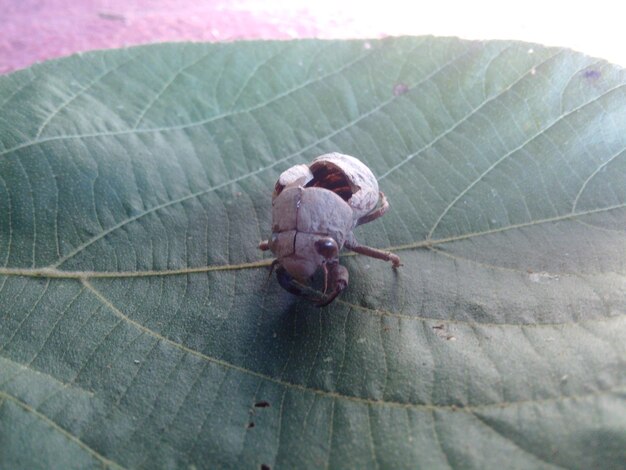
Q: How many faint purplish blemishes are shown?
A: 2